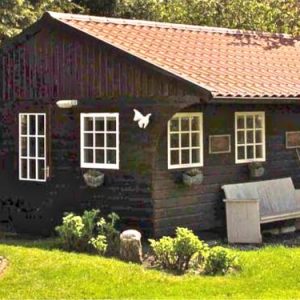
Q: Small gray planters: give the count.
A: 3